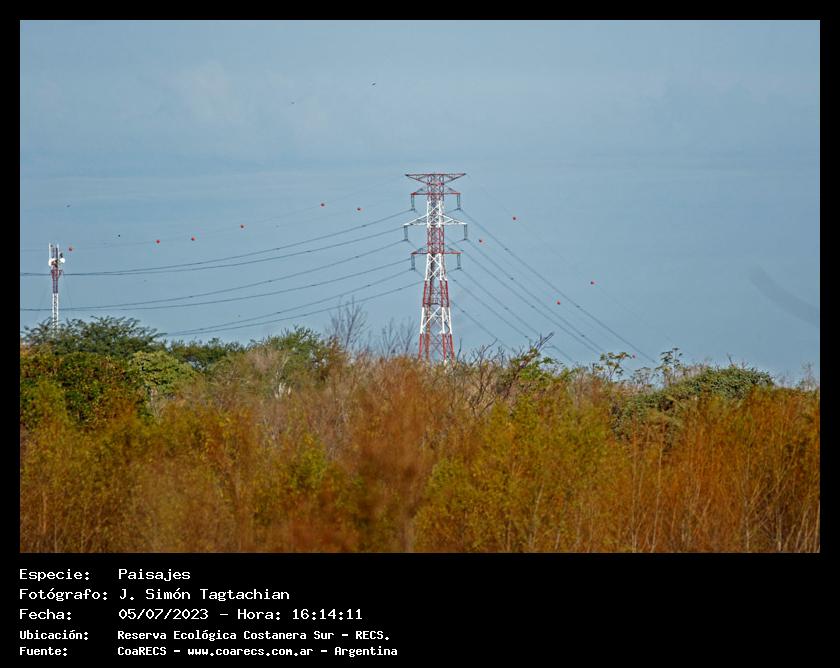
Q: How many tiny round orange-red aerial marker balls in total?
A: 11